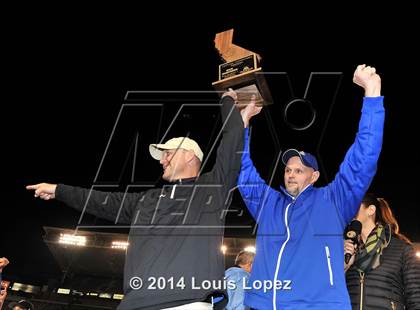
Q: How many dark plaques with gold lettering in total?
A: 1